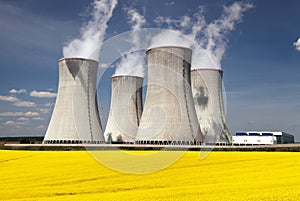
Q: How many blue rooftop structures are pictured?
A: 3